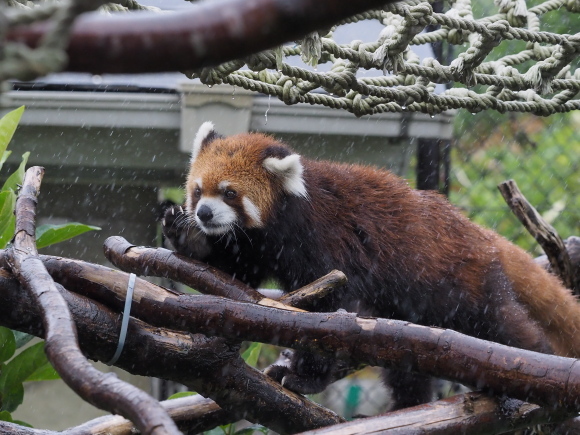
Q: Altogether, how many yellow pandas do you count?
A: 0